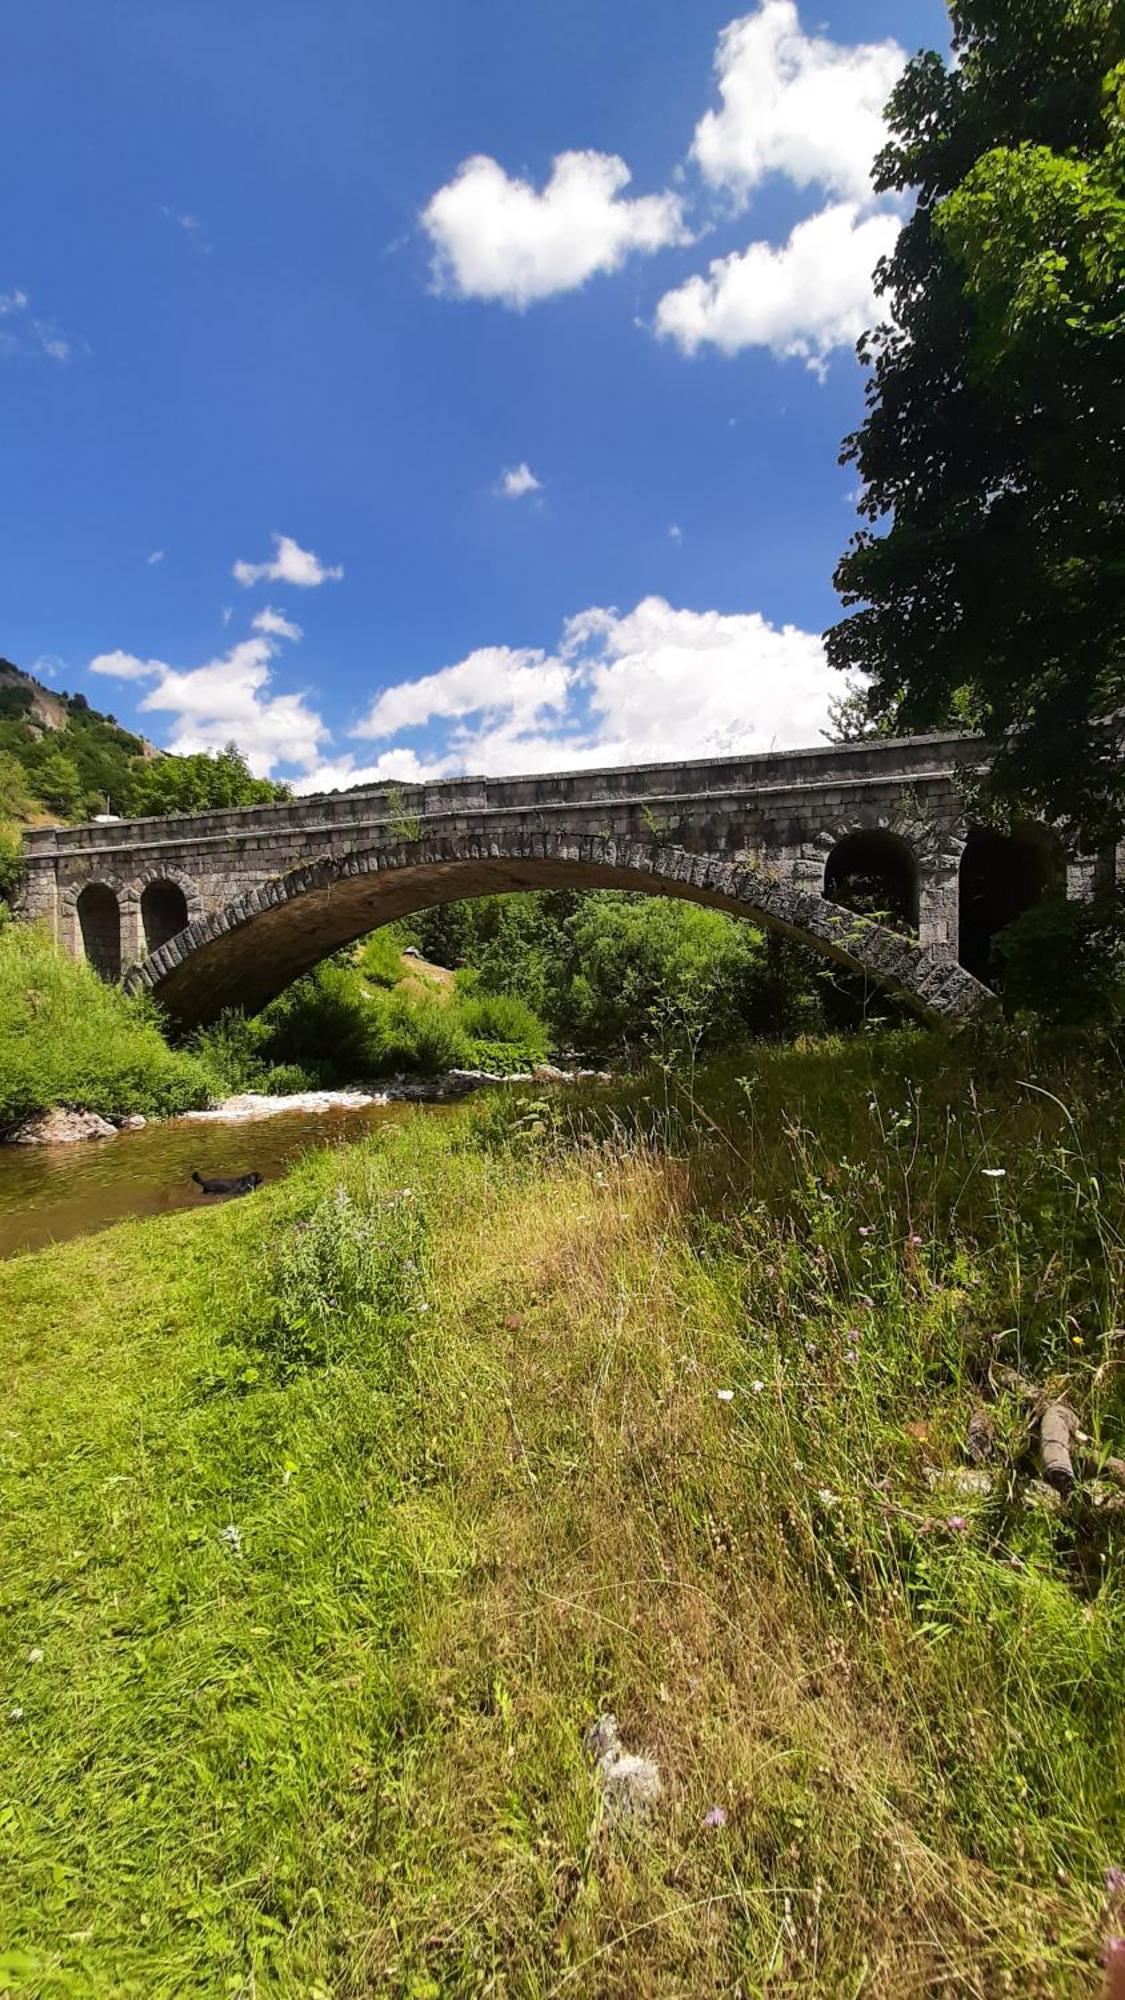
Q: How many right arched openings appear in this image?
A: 2